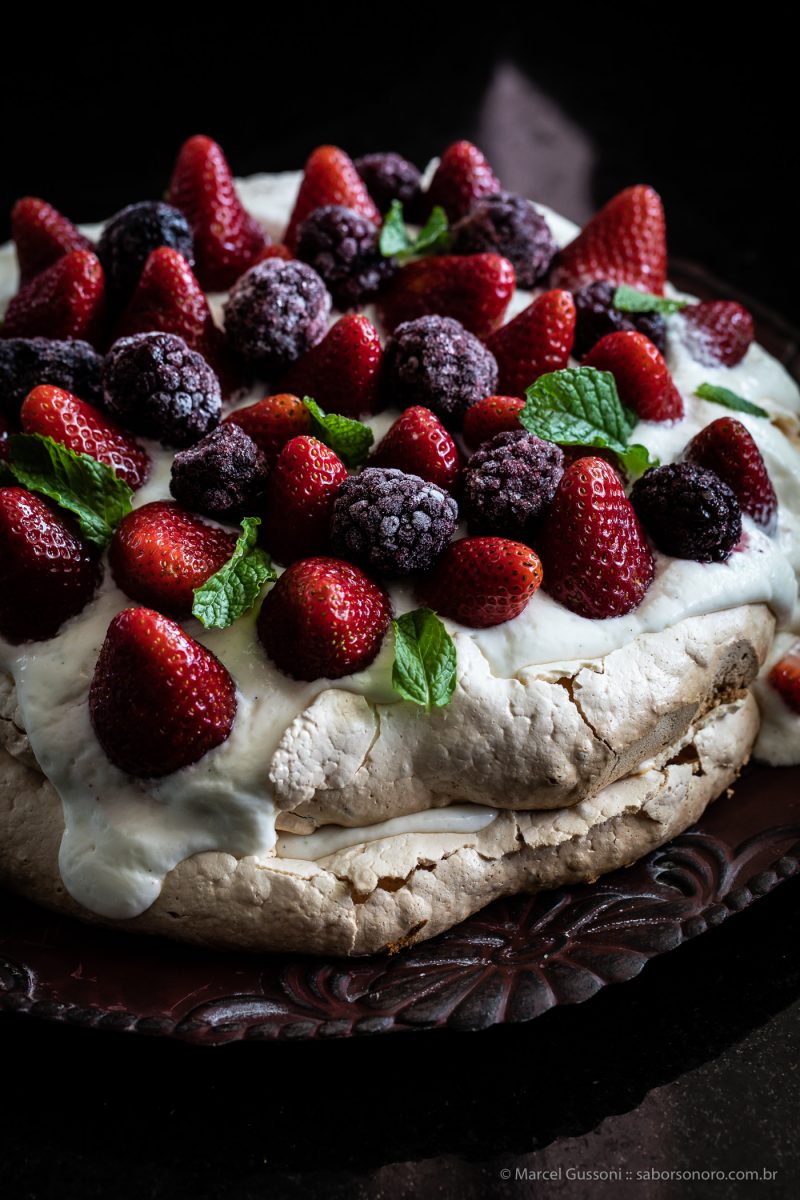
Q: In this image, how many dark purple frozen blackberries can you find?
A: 13